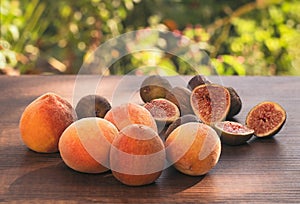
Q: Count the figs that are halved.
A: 4